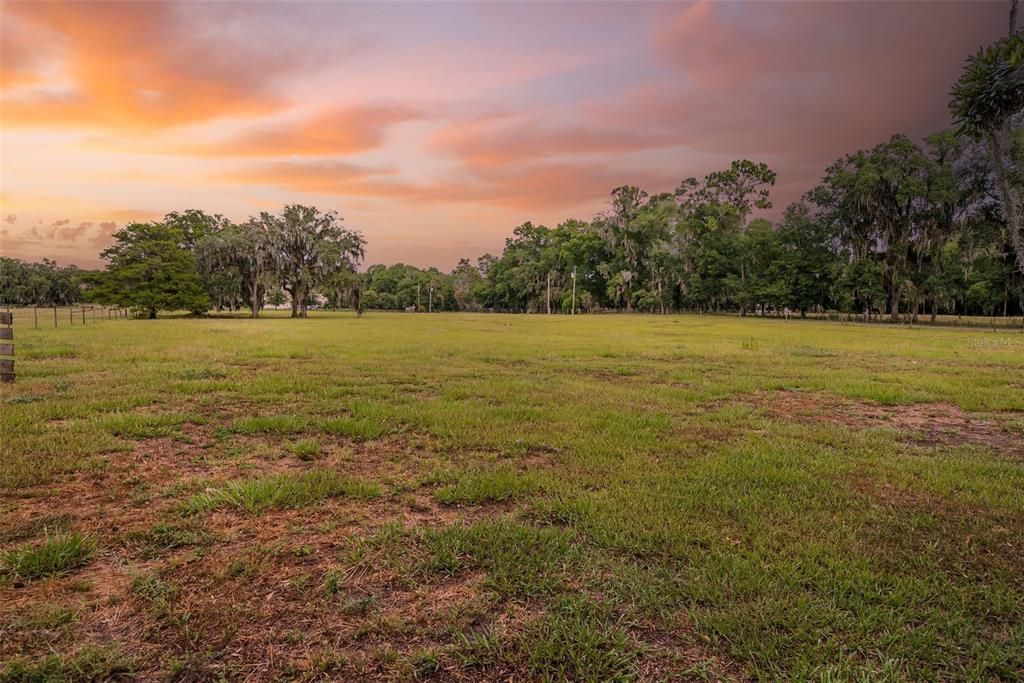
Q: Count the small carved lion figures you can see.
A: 0